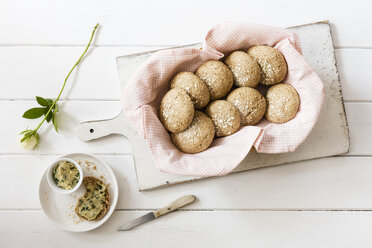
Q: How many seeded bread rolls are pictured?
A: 9